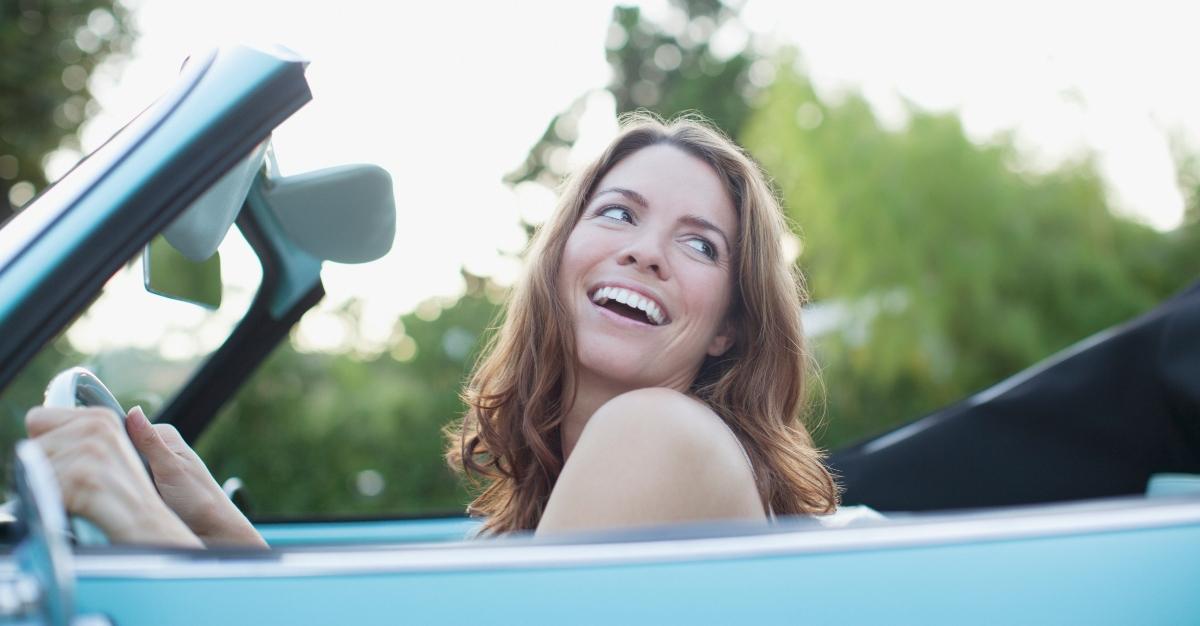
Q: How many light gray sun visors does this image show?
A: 2